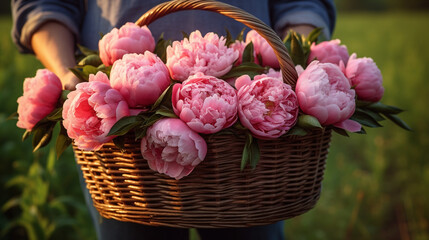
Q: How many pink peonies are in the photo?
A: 12